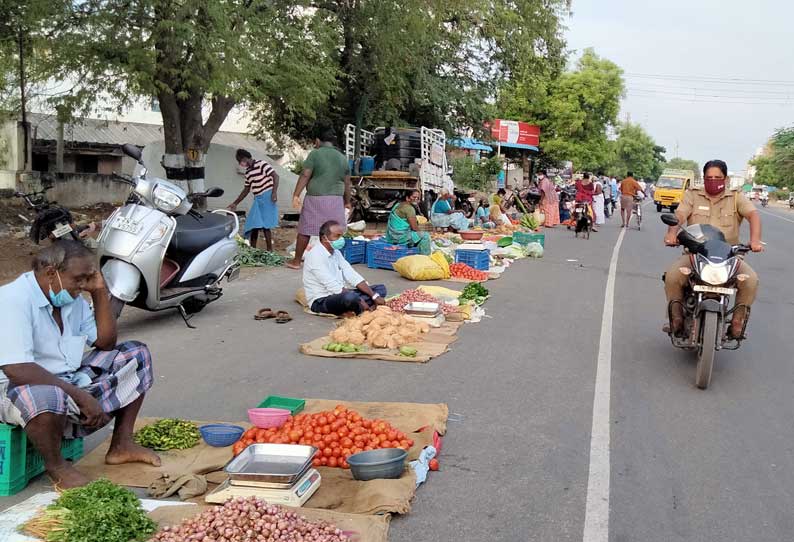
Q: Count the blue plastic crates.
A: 3